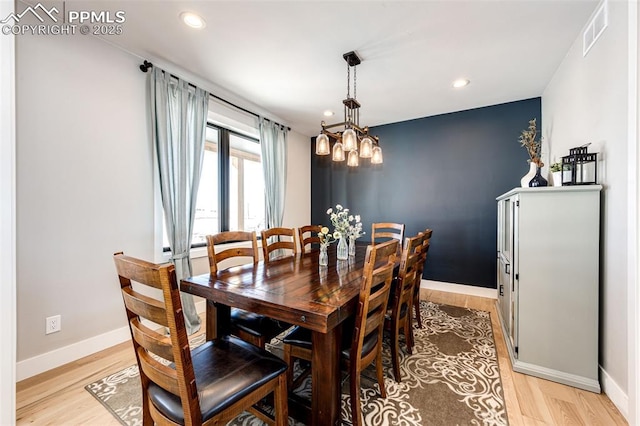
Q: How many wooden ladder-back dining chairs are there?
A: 8